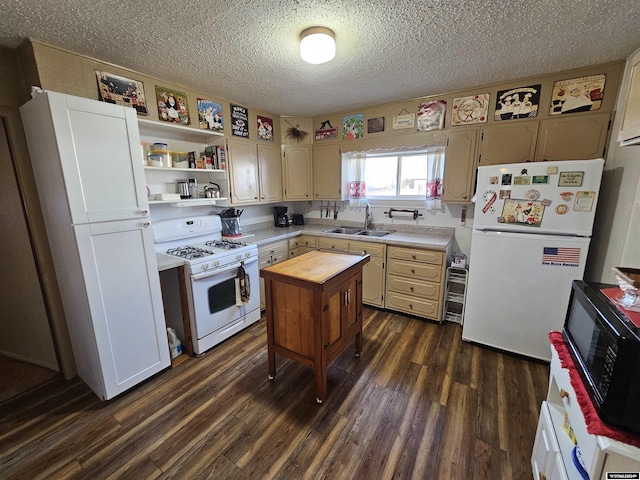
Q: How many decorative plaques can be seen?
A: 13